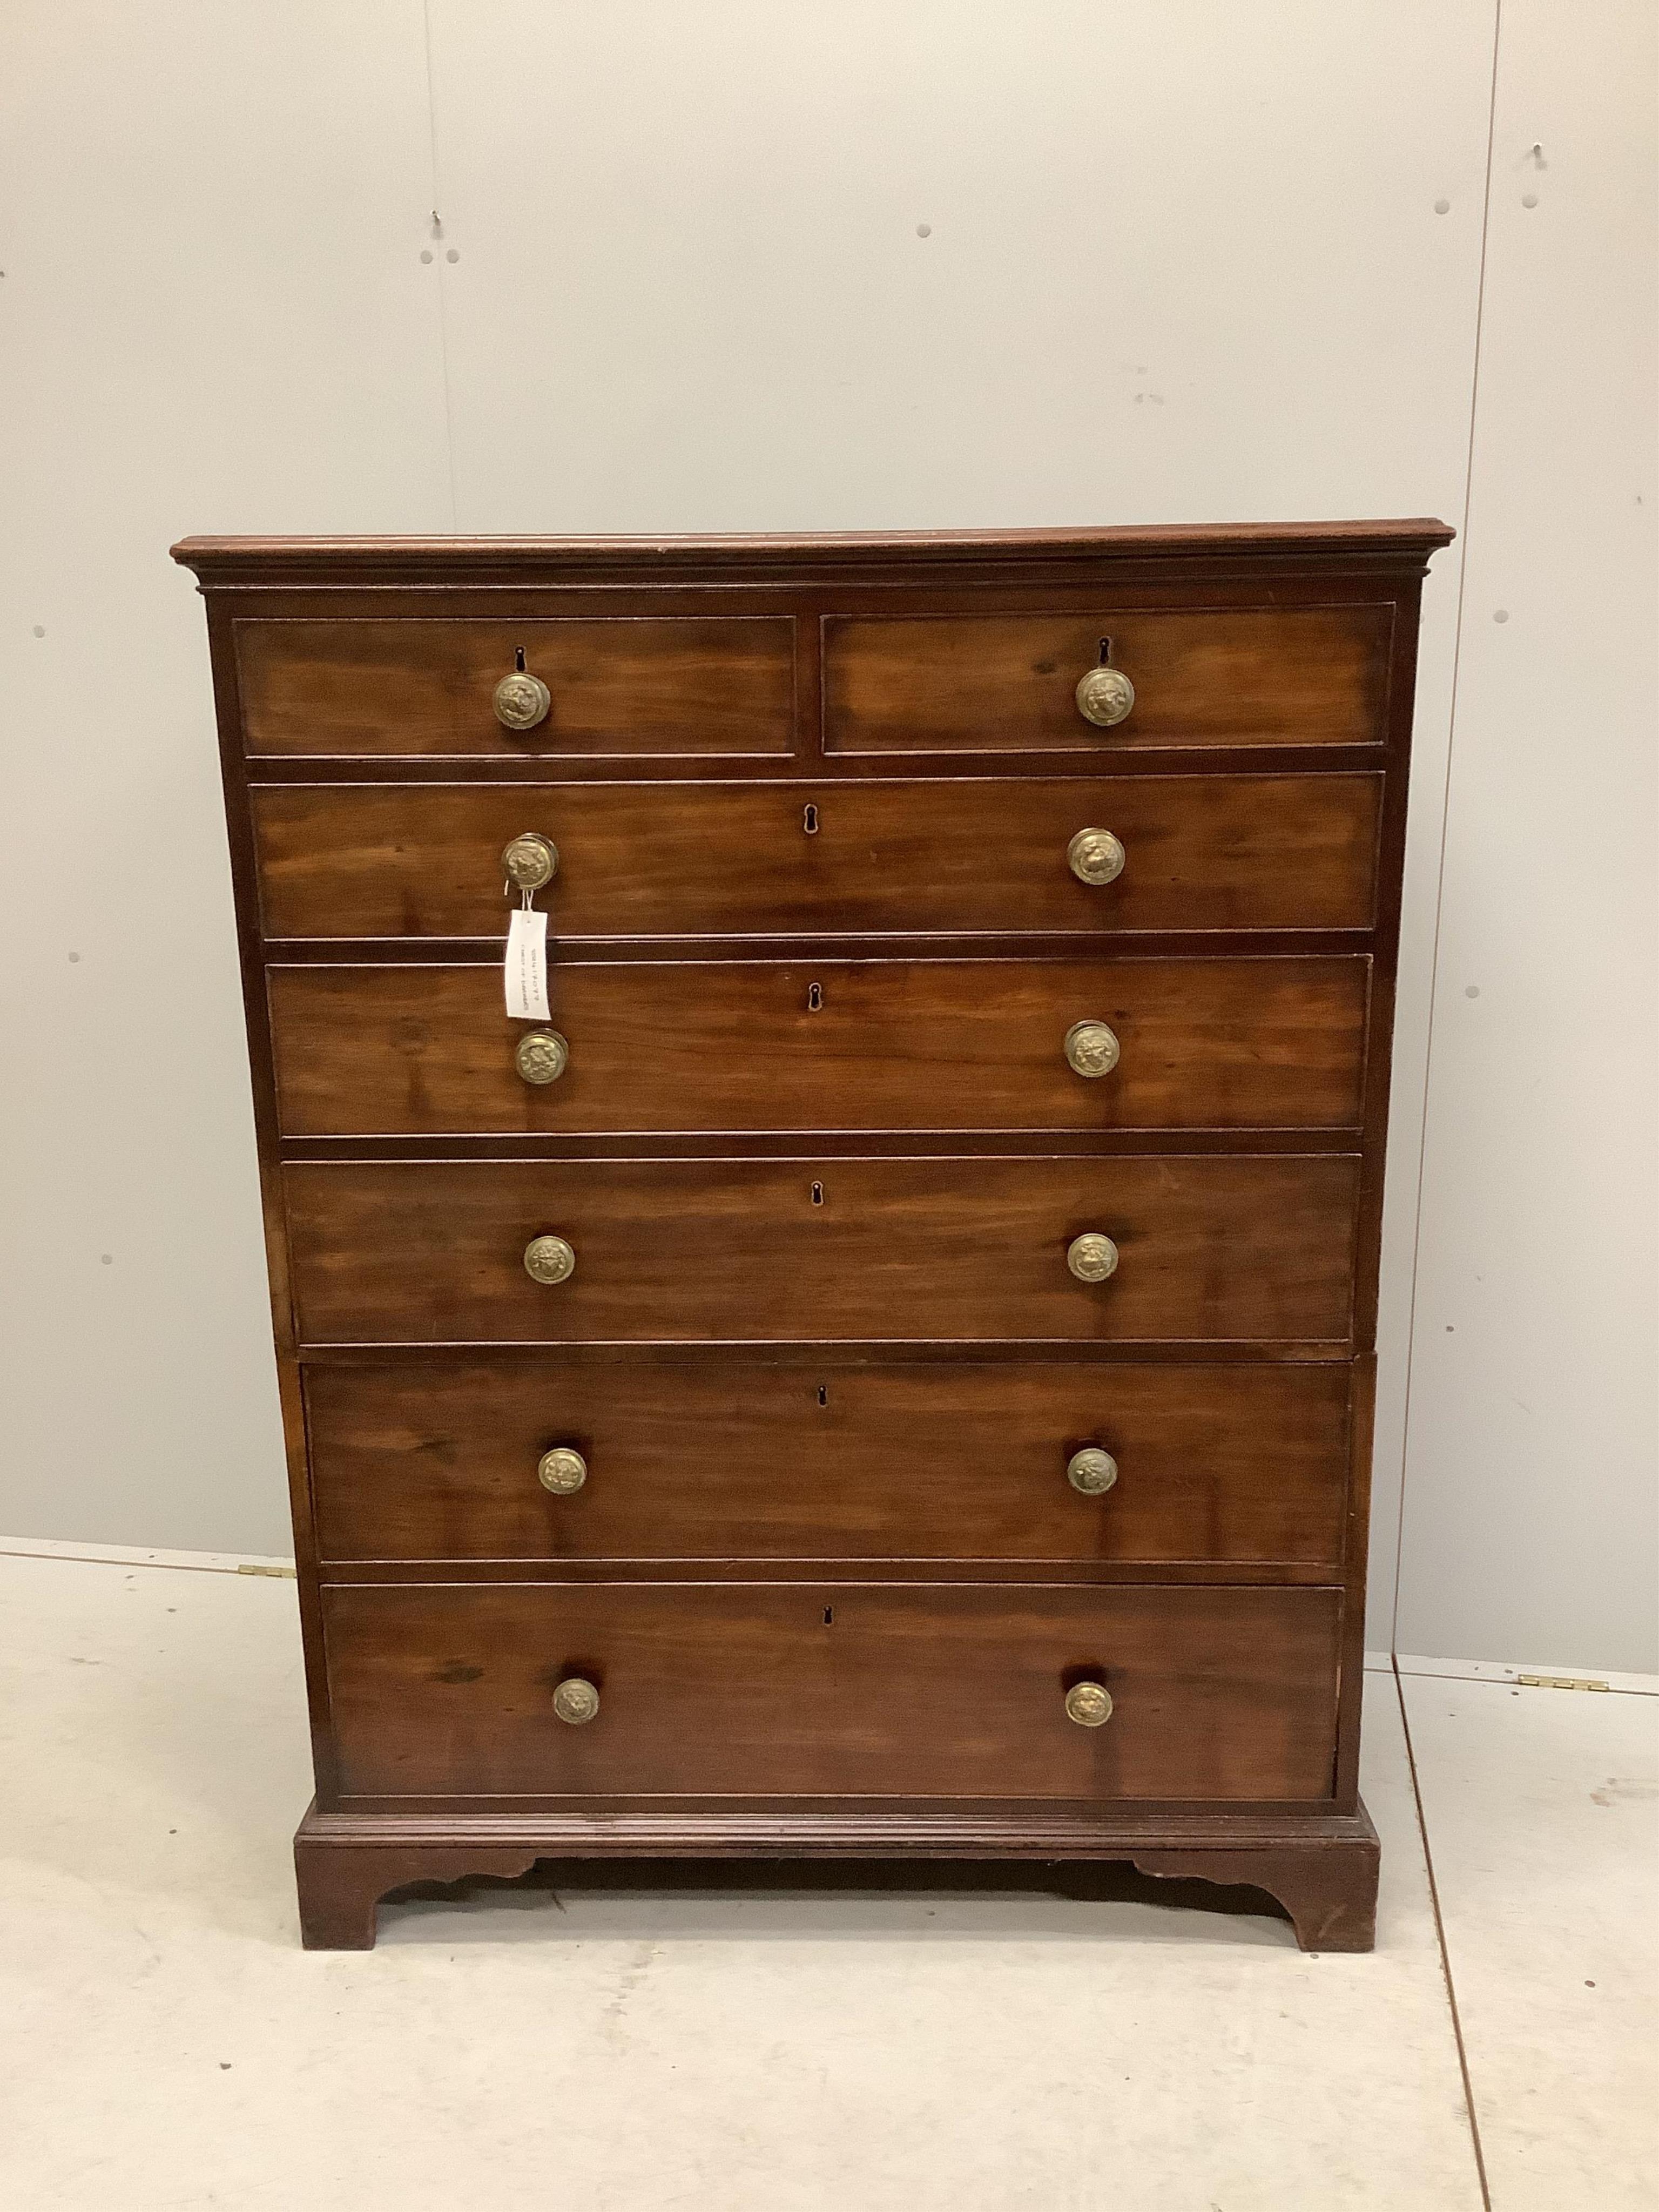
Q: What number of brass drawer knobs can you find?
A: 12